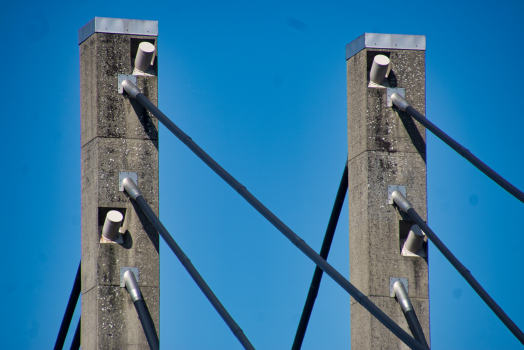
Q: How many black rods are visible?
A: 9